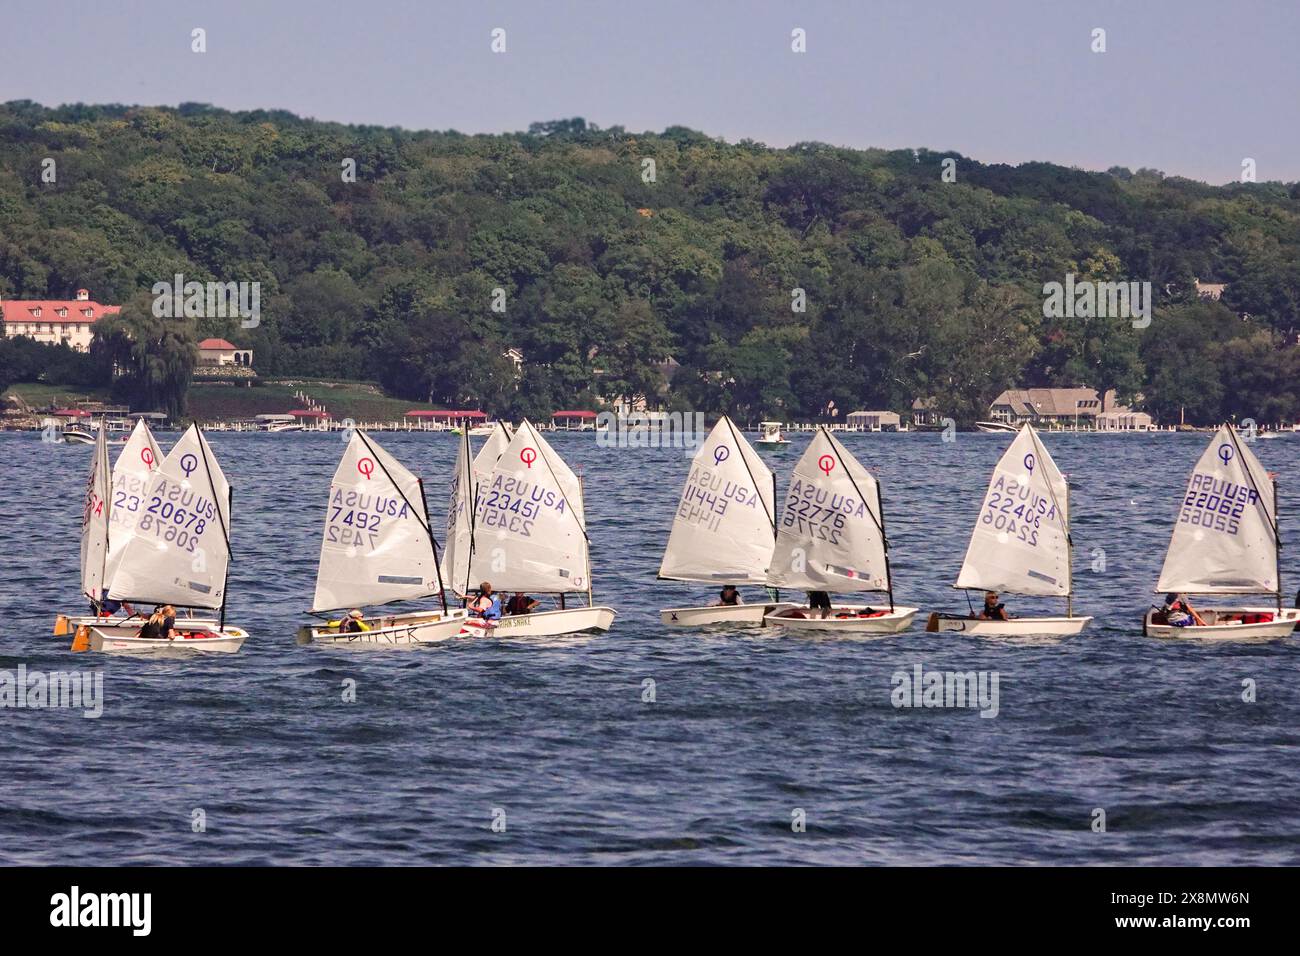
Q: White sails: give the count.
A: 11